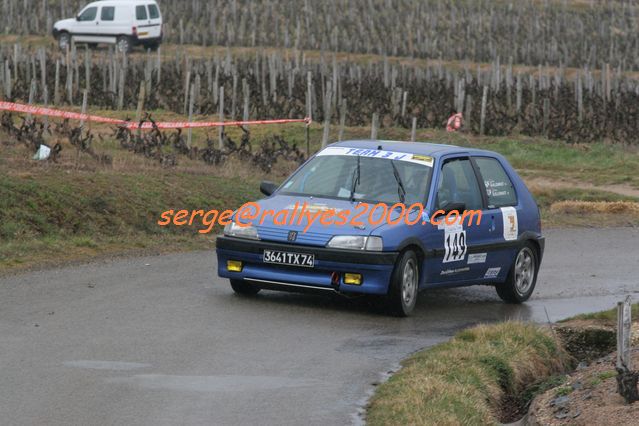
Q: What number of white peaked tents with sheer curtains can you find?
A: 0